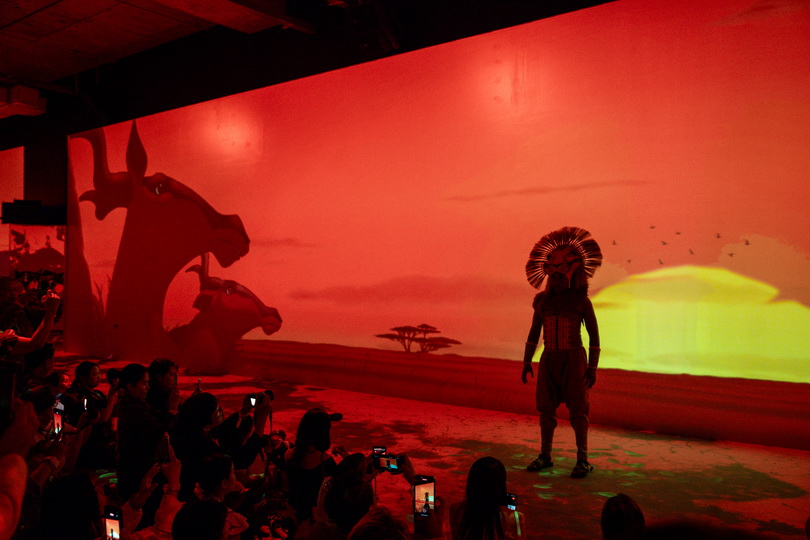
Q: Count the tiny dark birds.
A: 10